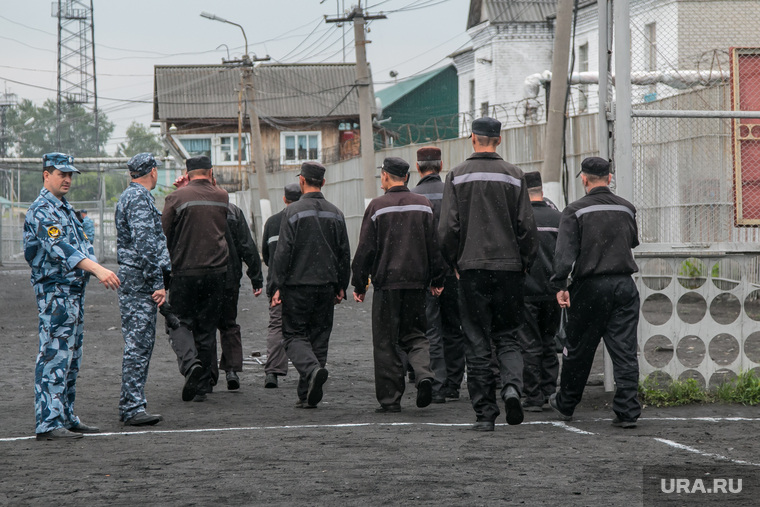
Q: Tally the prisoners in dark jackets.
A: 9